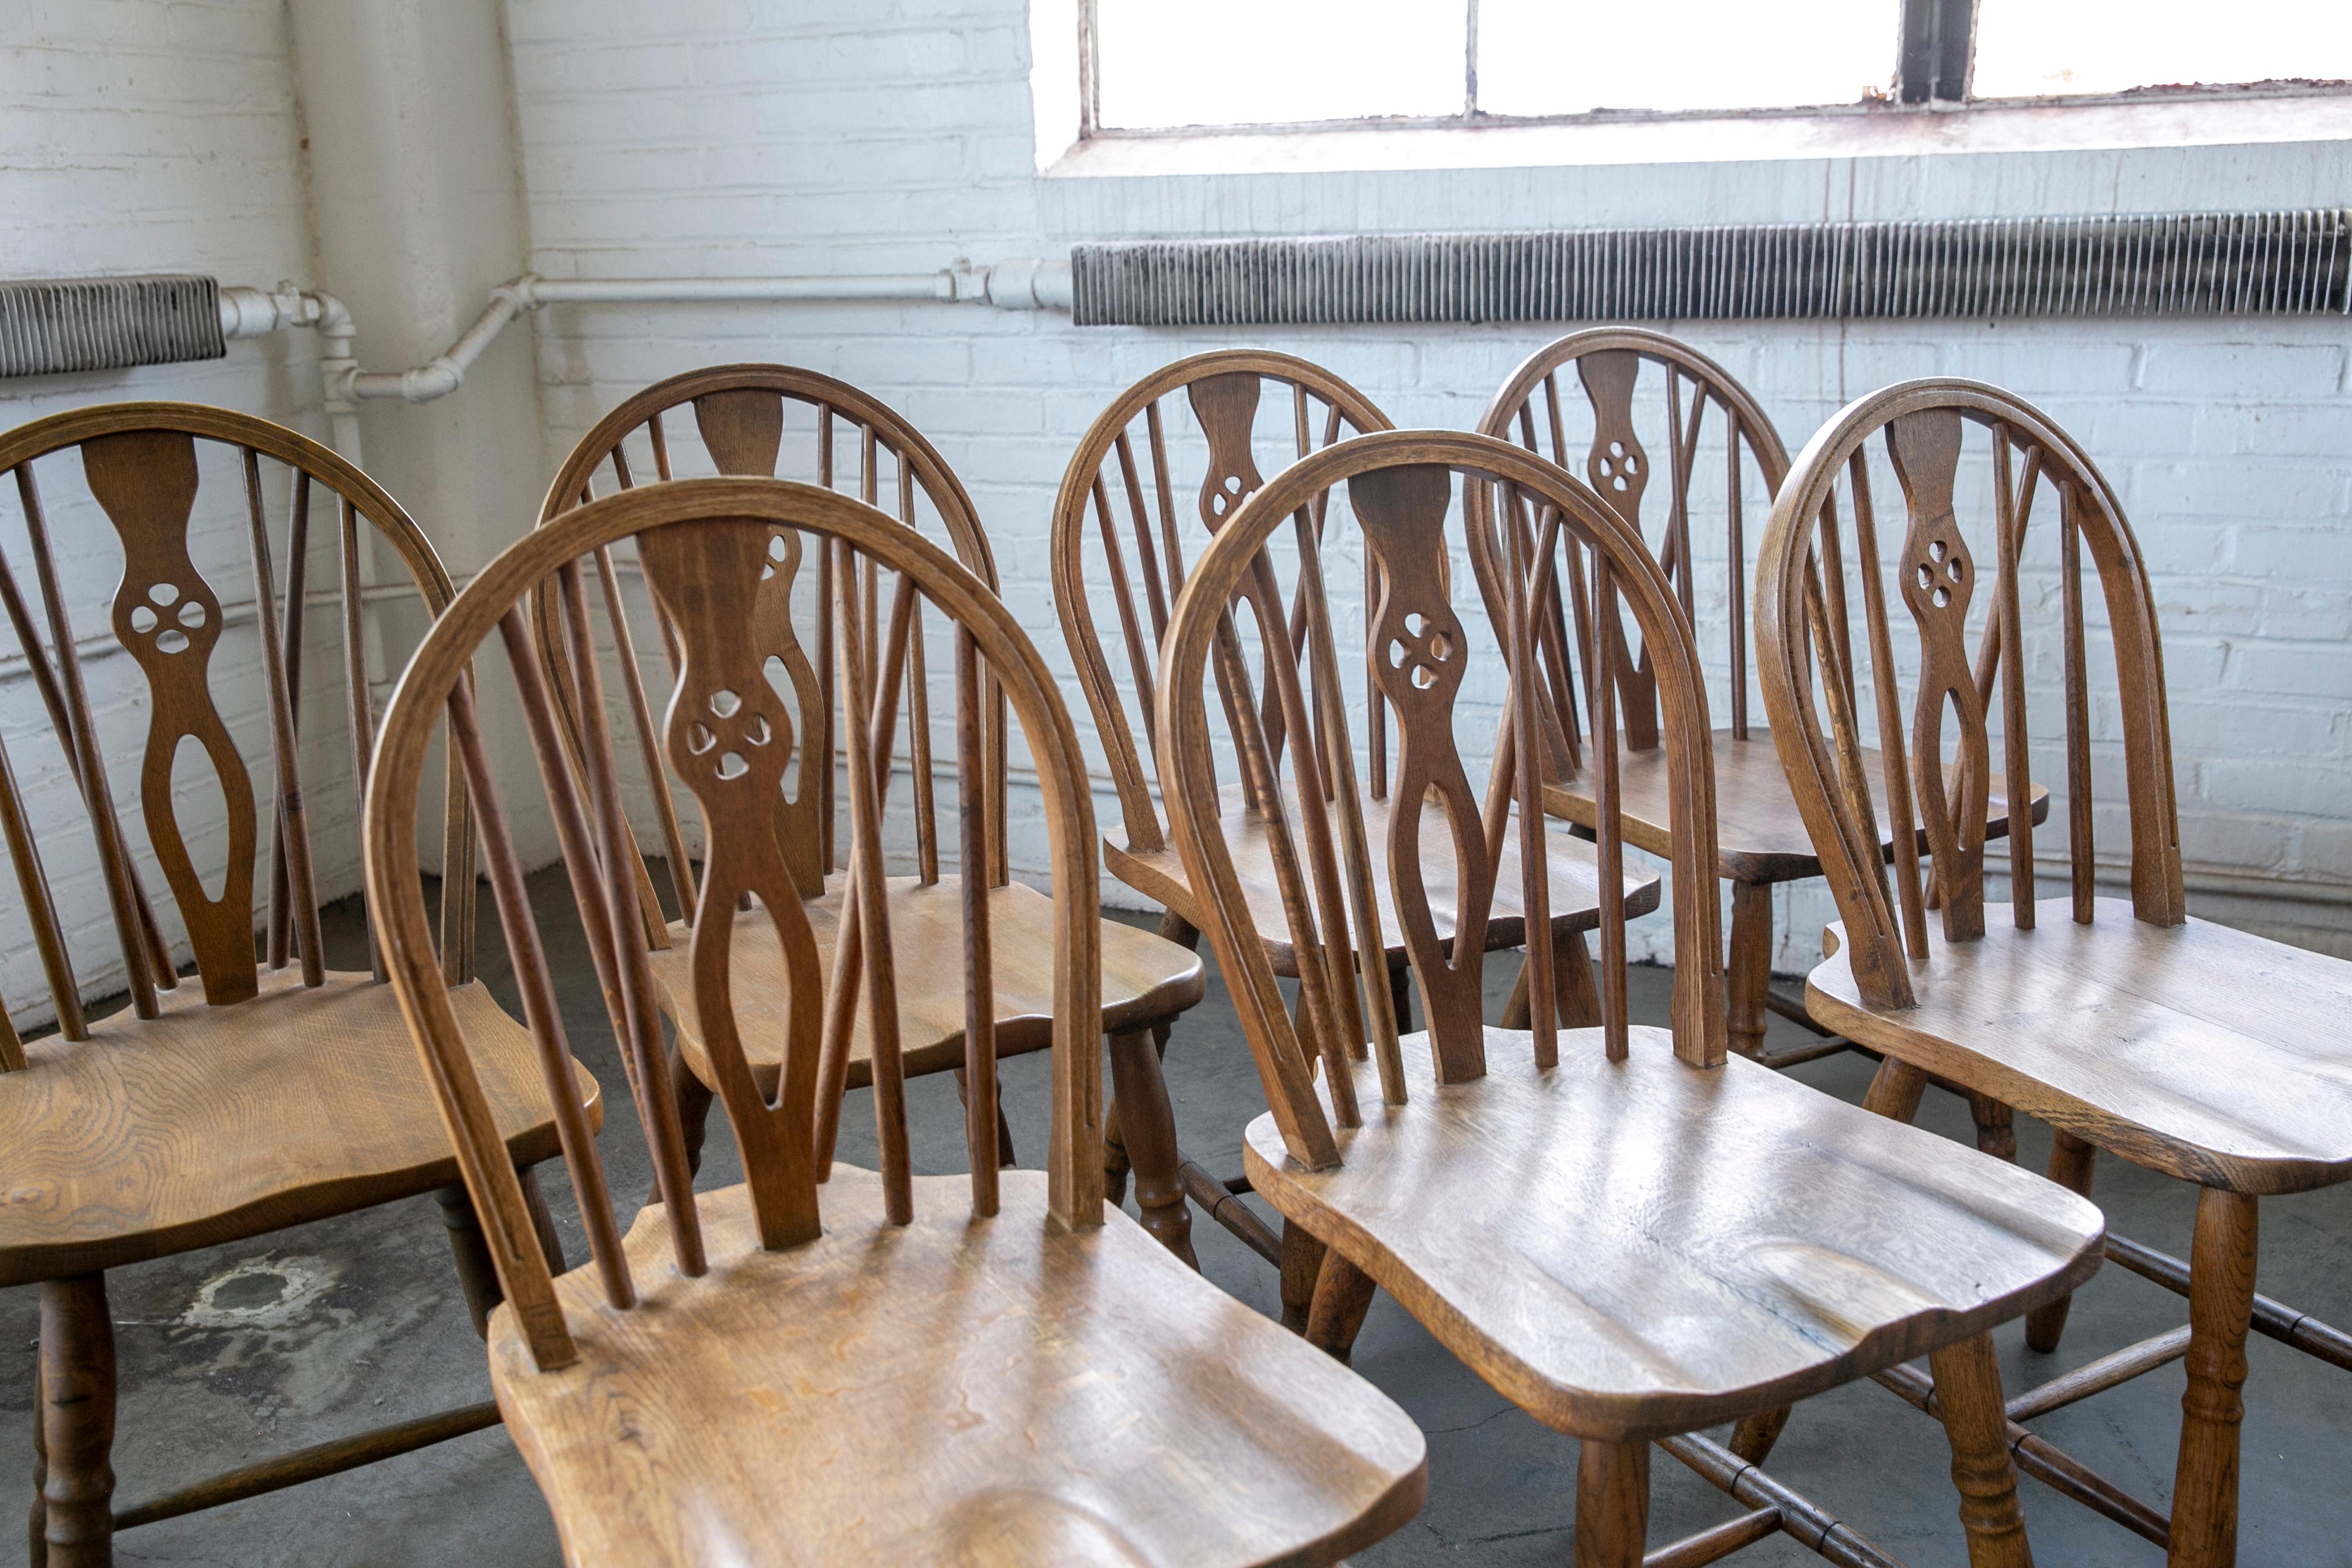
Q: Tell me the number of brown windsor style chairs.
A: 7